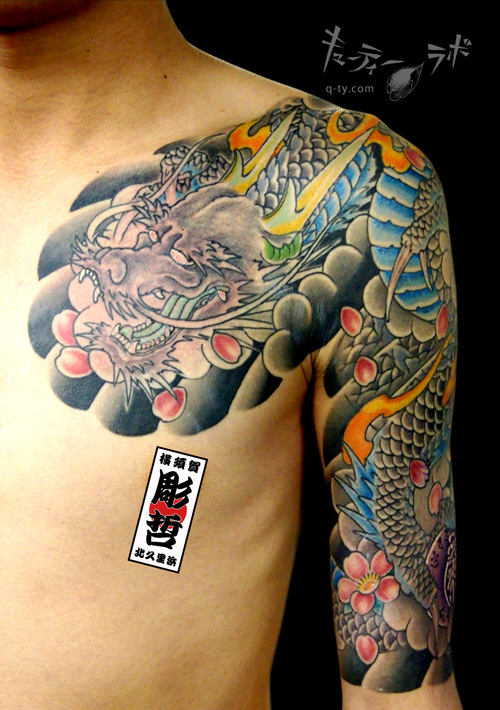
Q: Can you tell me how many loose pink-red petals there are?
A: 11